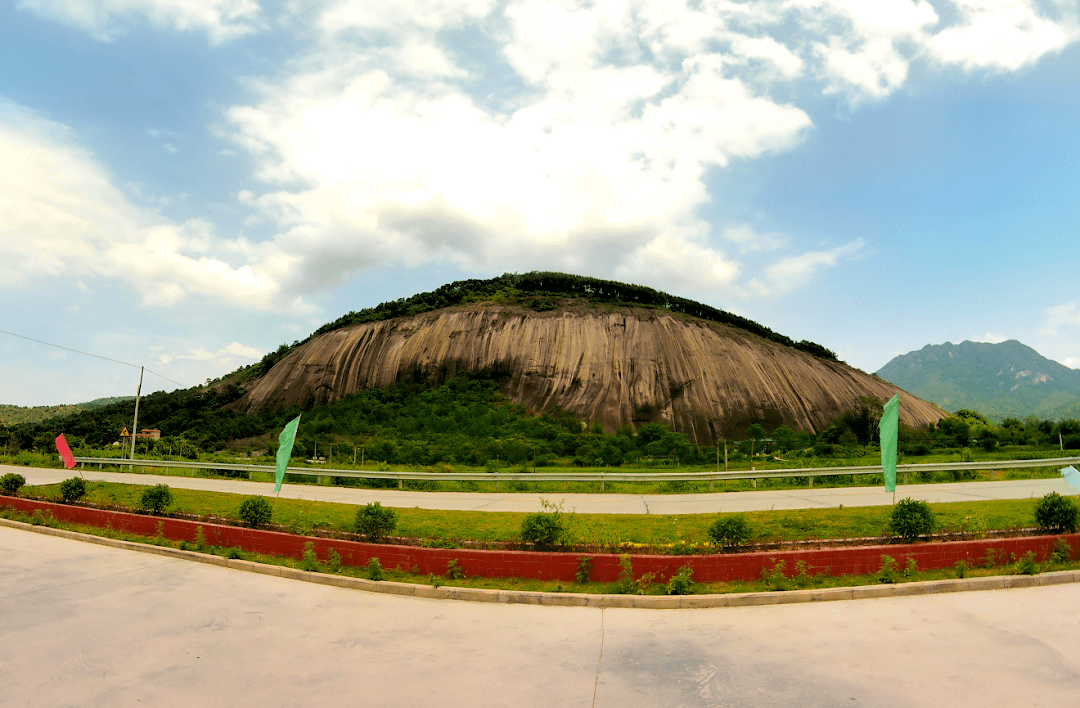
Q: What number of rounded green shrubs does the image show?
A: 9